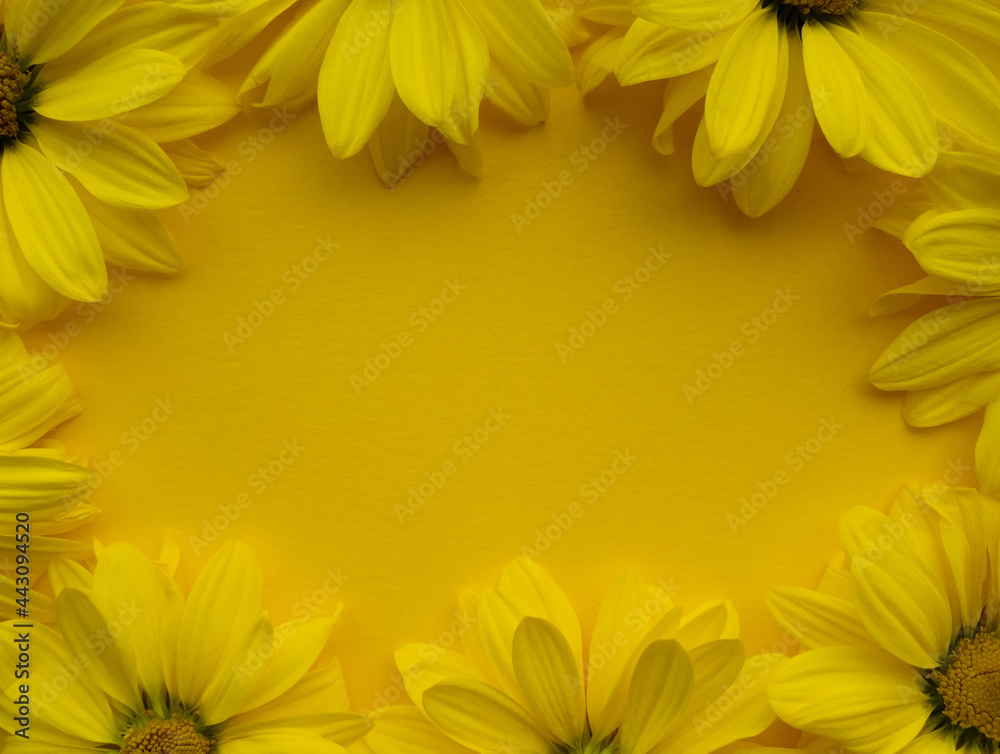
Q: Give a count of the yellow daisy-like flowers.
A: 8